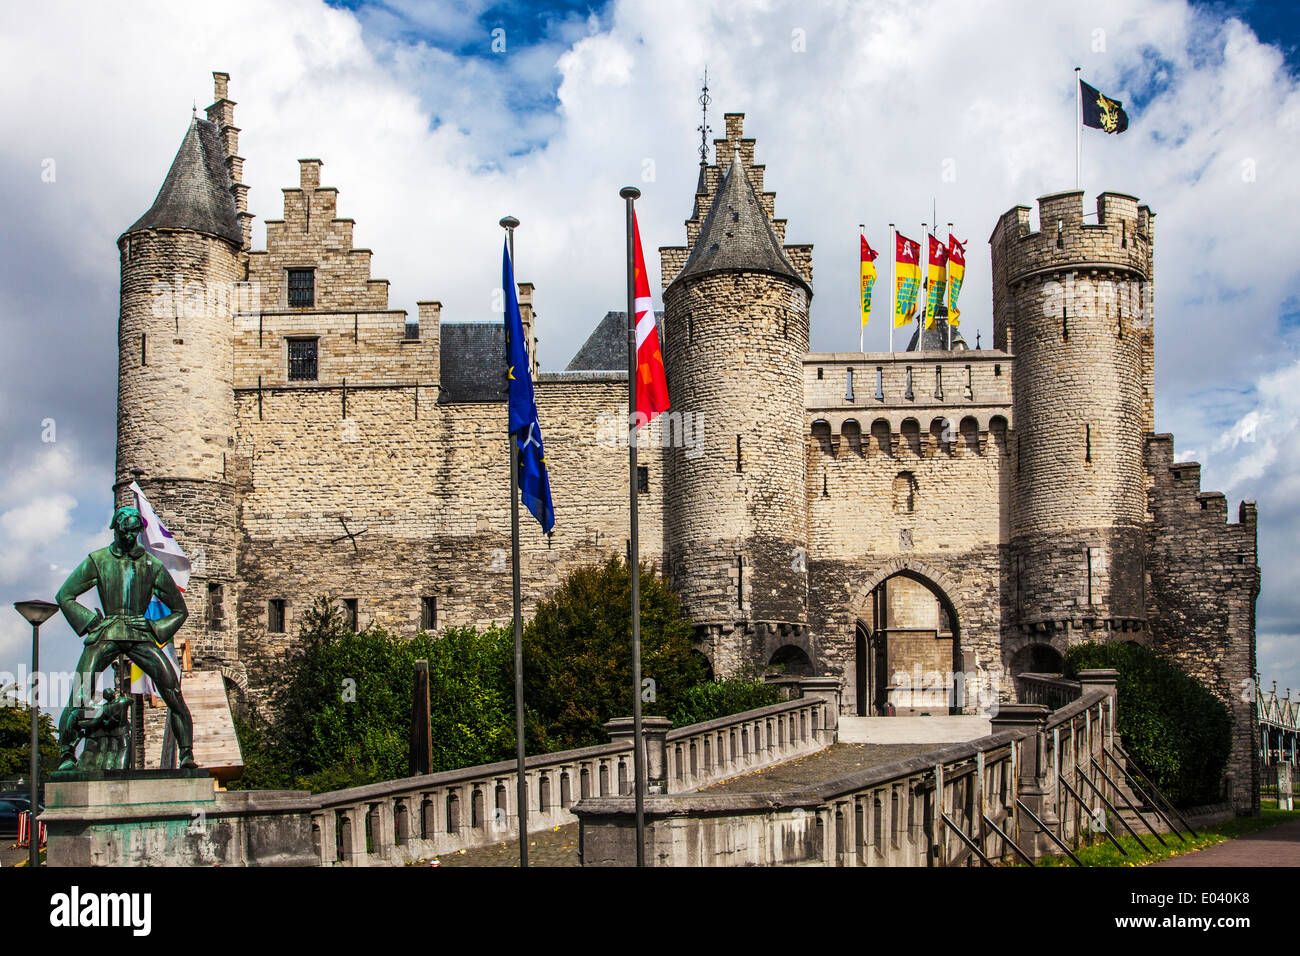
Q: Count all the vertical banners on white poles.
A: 4